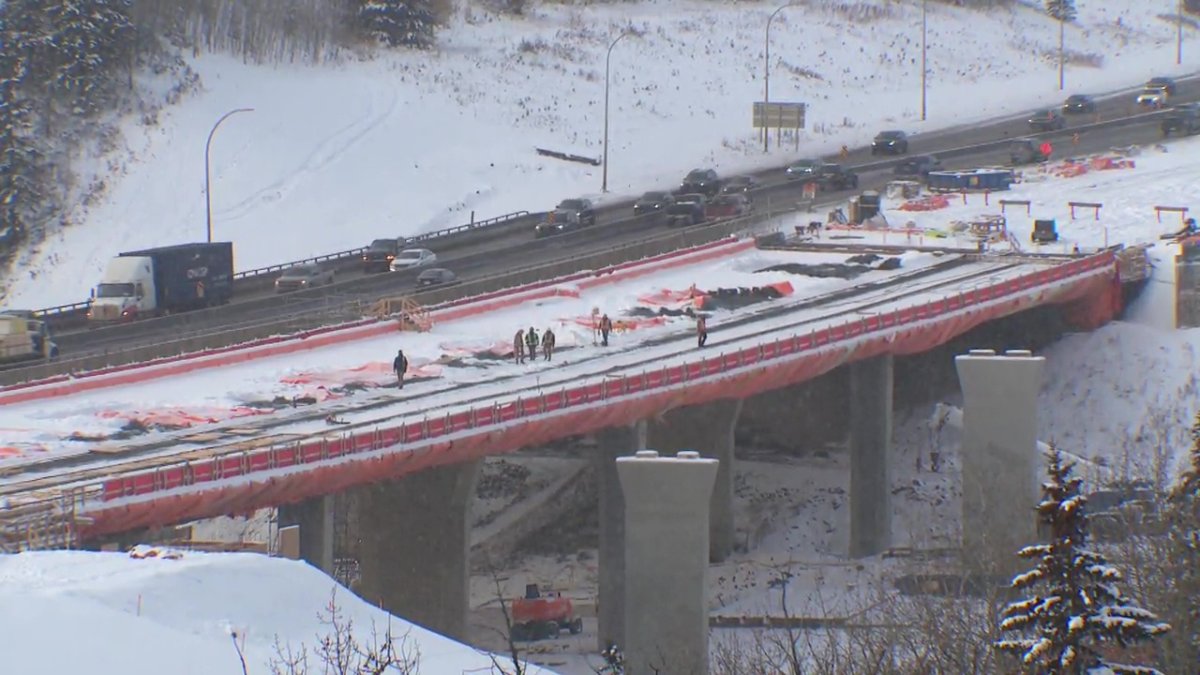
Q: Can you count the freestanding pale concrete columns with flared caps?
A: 2